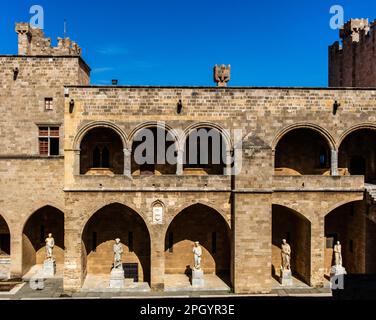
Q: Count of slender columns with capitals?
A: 3